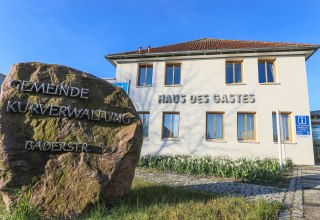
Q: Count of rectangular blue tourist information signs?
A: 1